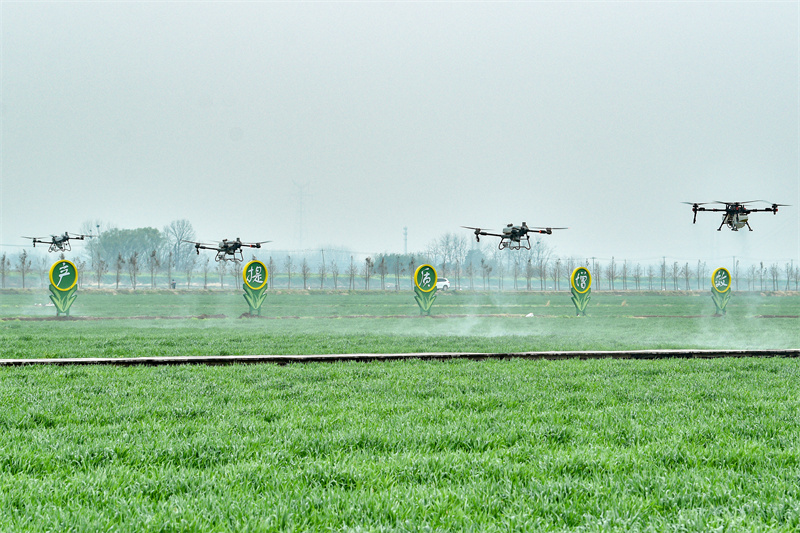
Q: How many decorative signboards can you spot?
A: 5